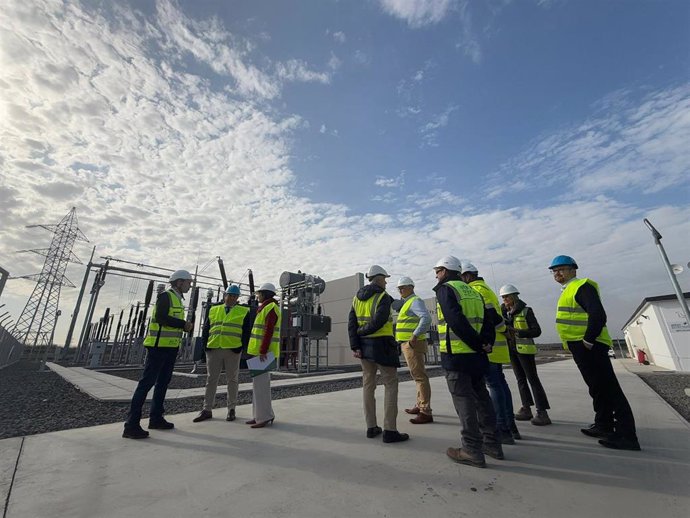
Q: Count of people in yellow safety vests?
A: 9